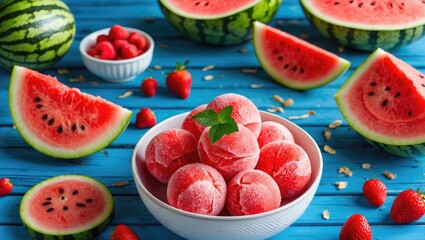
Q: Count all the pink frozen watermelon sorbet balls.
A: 8